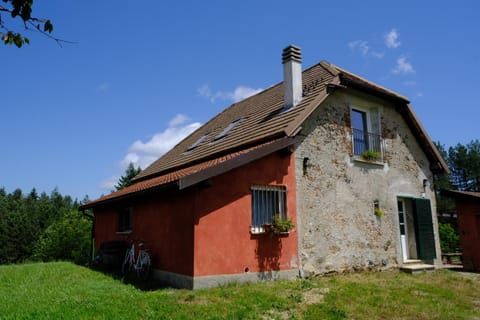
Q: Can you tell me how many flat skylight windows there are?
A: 2